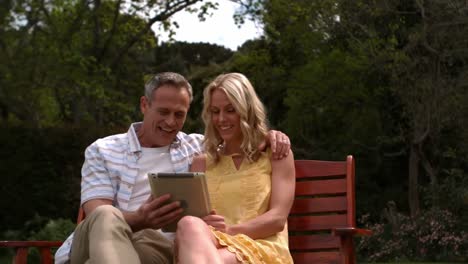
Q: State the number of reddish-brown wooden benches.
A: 1